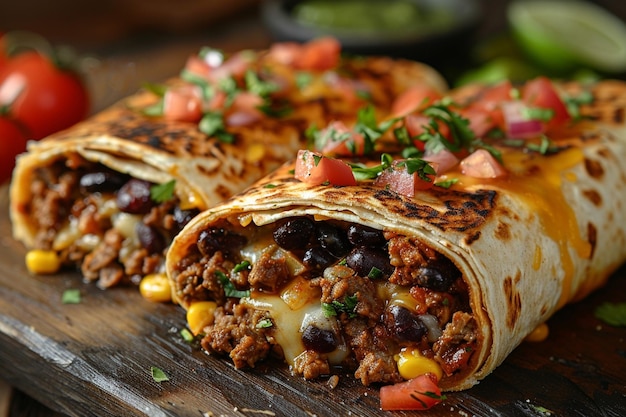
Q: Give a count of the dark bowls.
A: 1